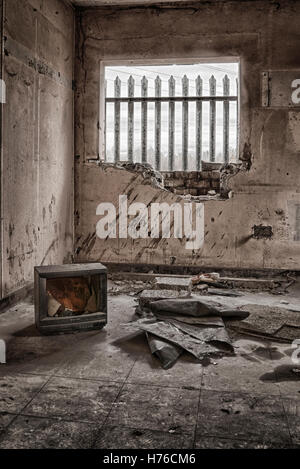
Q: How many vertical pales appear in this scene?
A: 9